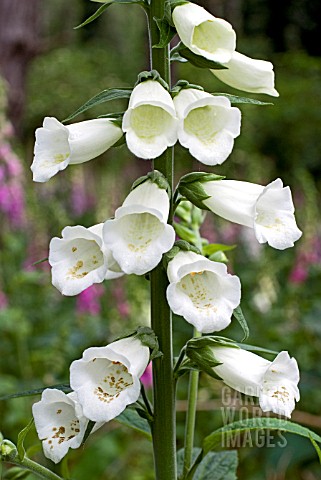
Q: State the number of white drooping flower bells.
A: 12